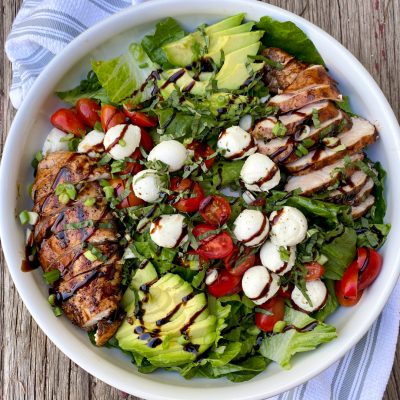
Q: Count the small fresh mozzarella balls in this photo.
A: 13